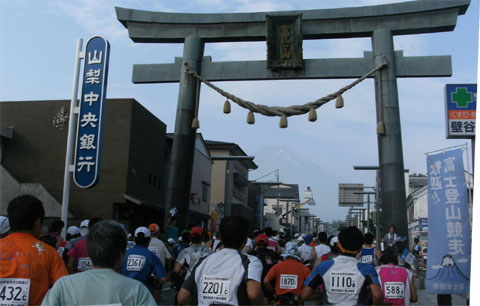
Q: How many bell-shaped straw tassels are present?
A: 7